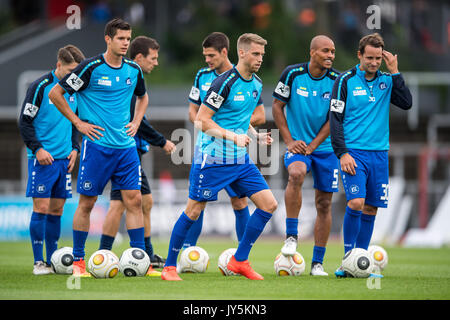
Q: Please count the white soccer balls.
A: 8